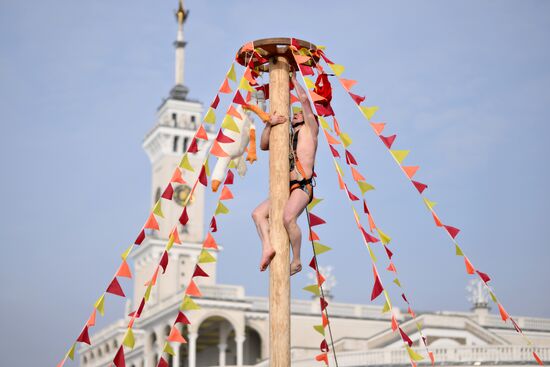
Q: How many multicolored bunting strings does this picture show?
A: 7